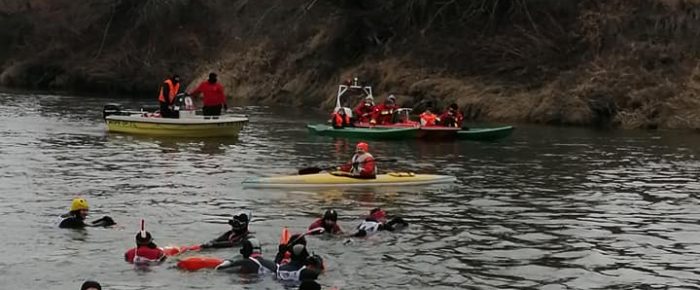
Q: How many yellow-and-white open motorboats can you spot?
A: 1